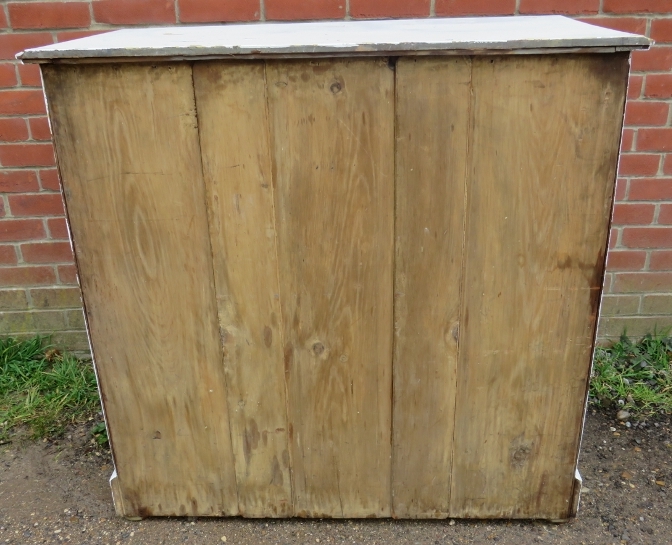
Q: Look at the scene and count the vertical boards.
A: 5